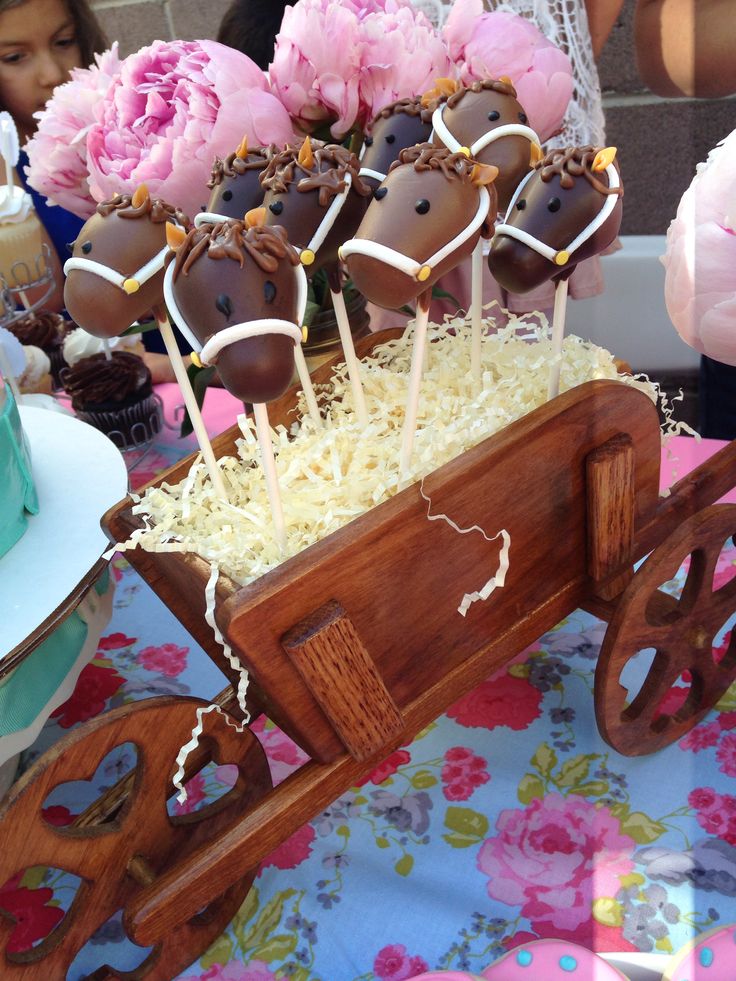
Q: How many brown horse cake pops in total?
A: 8